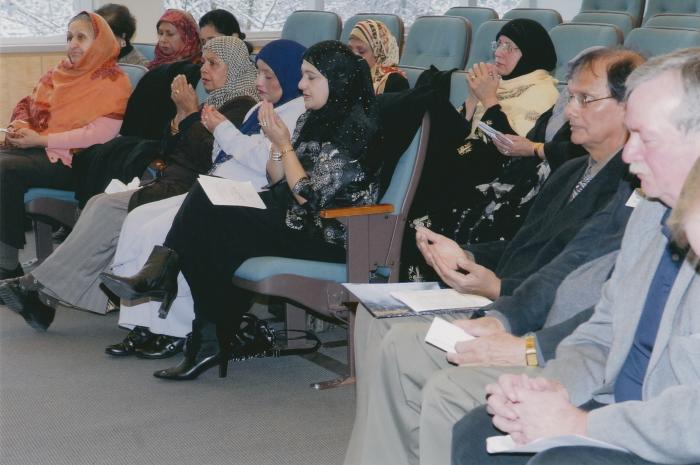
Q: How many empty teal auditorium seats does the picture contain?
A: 12